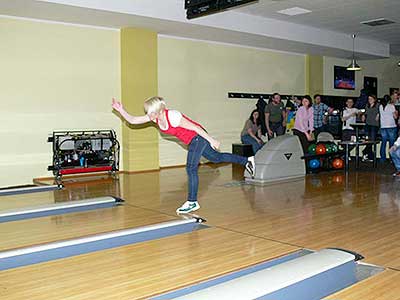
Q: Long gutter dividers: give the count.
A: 4